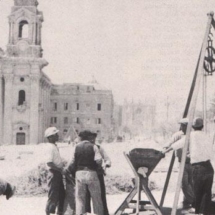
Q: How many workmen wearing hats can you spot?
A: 5